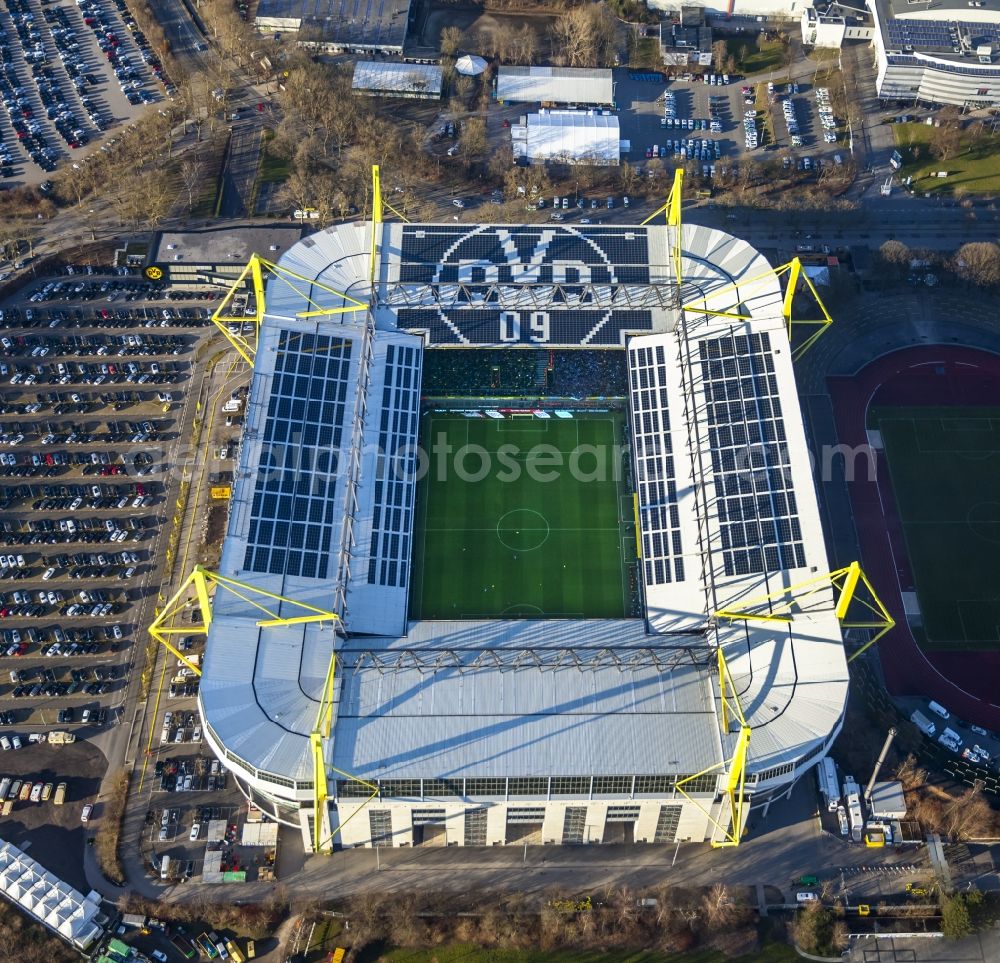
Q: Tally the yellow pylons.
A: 8